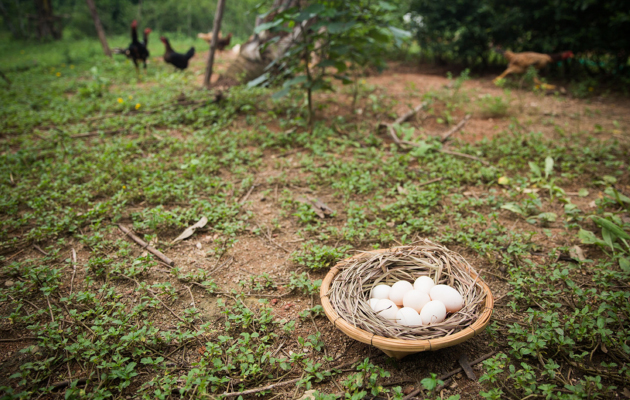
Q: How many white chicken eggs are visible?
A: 9